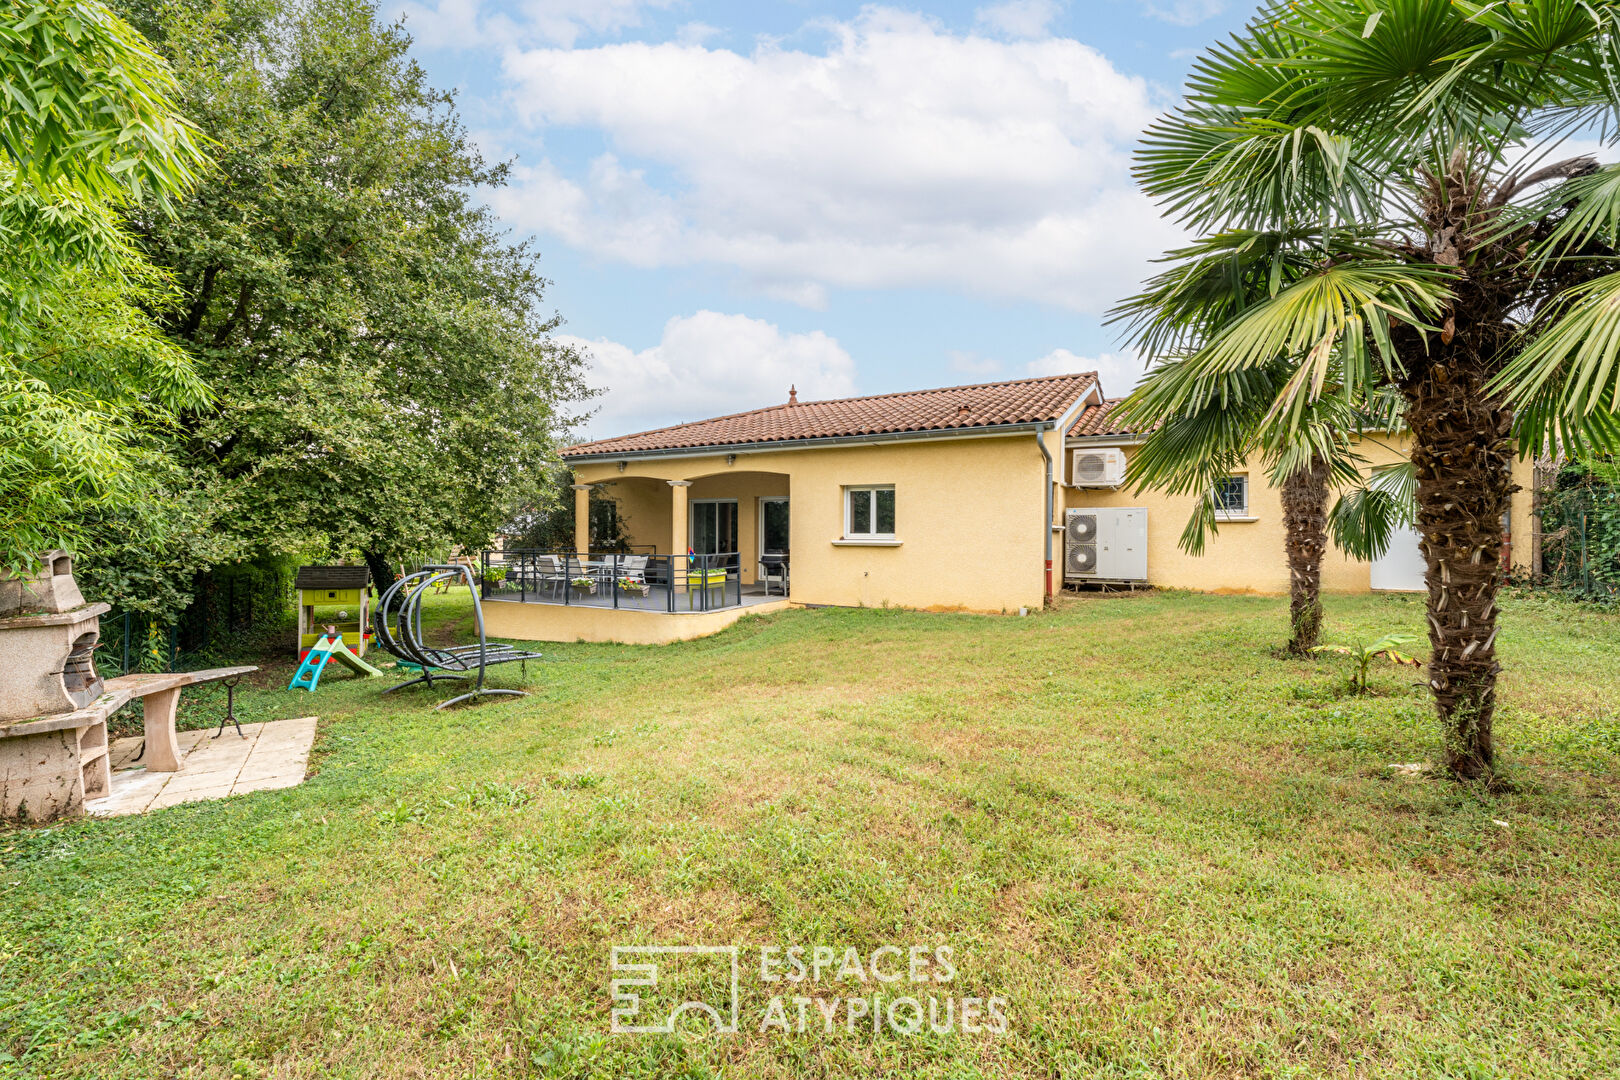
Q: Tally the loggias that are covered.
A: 1